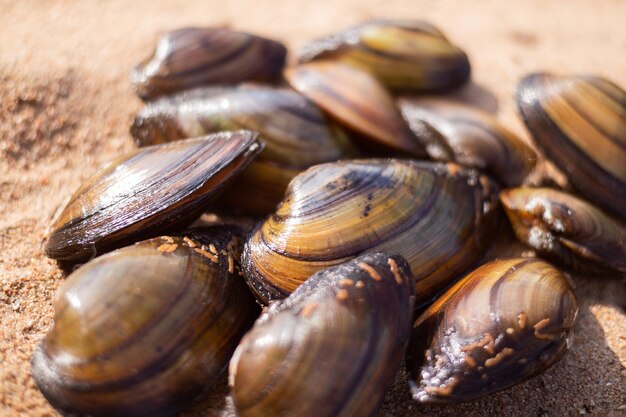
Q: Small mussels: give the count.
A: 12